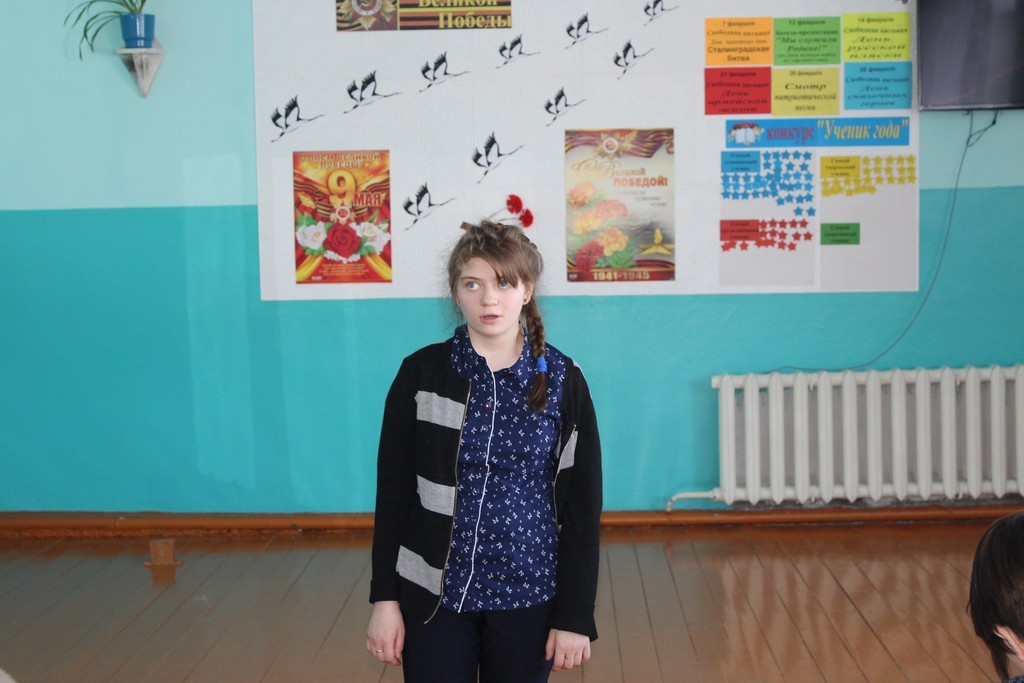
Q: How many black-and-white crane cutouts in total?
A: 10